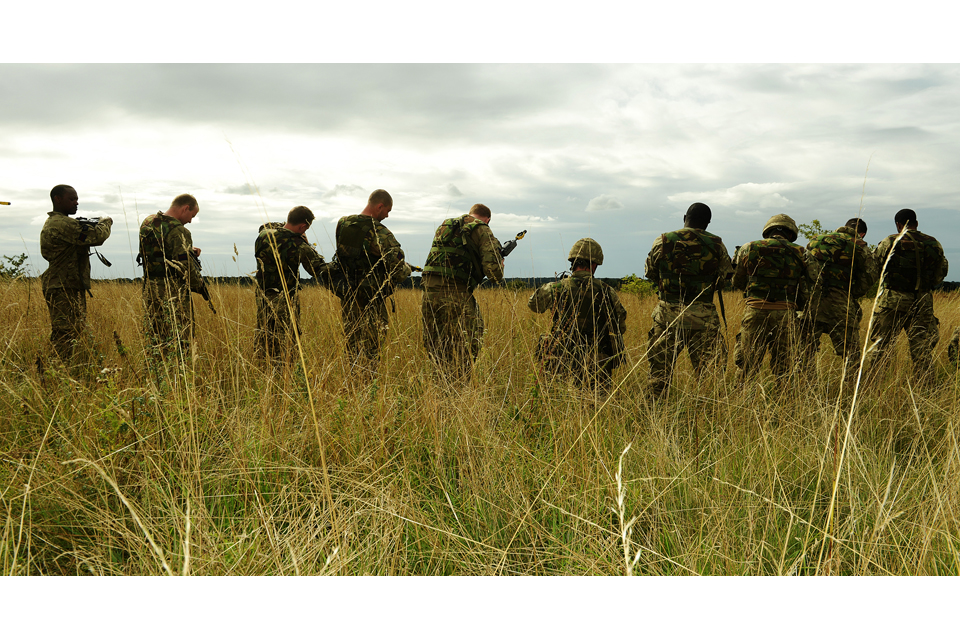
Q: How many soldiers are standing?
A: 9